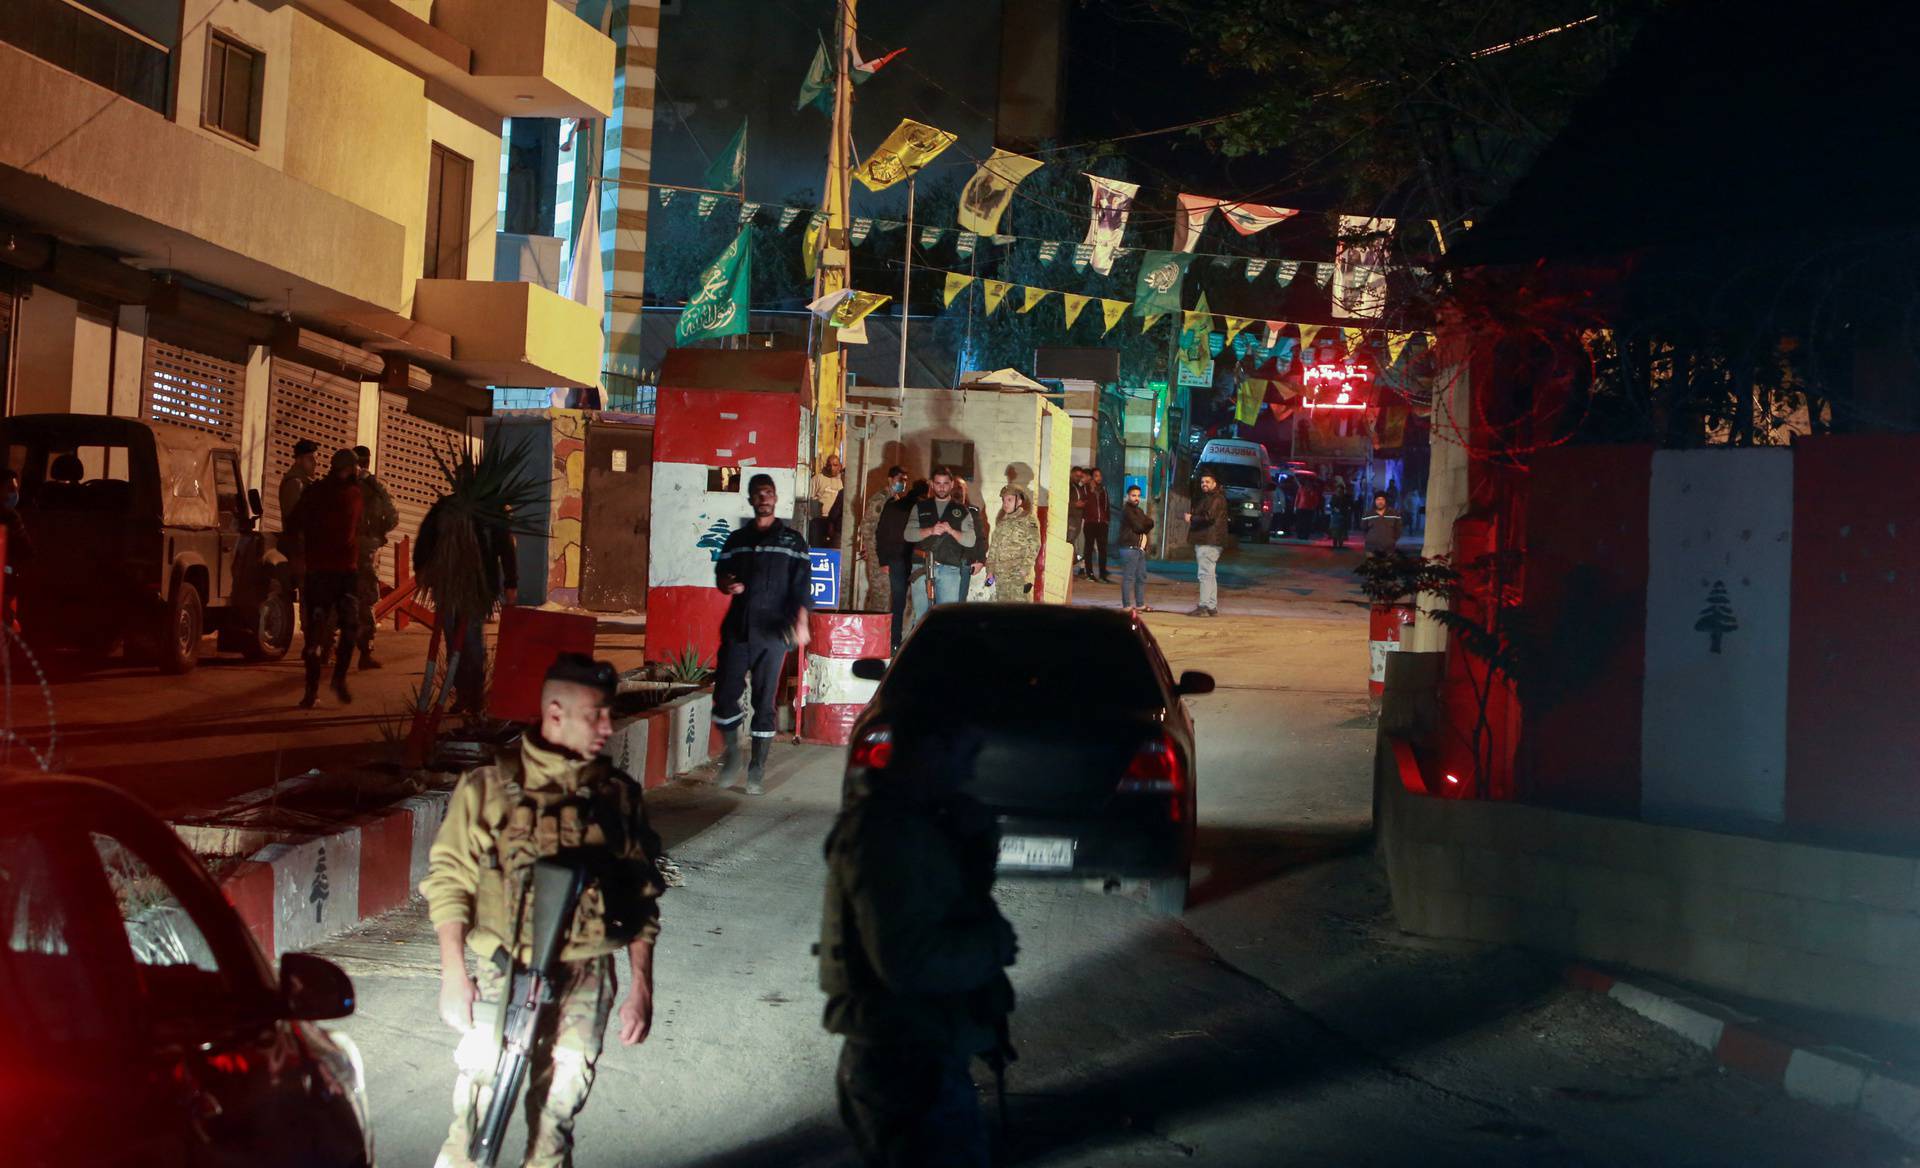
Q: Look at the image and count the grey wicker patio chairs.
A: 0